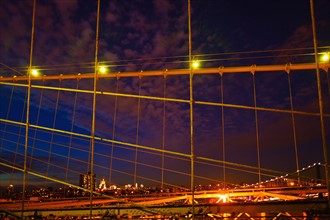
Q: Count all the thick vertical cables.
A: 4